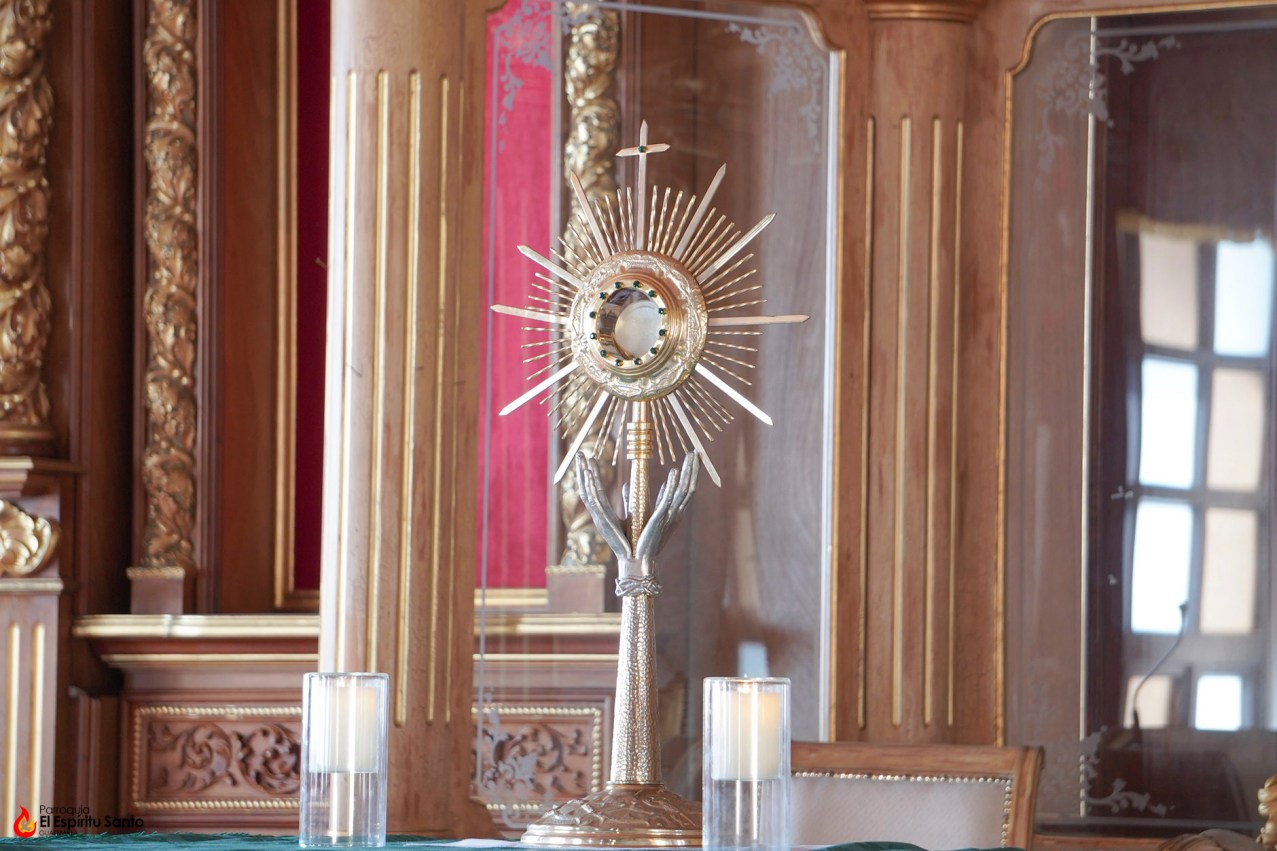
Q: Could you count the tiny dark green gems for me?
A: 13